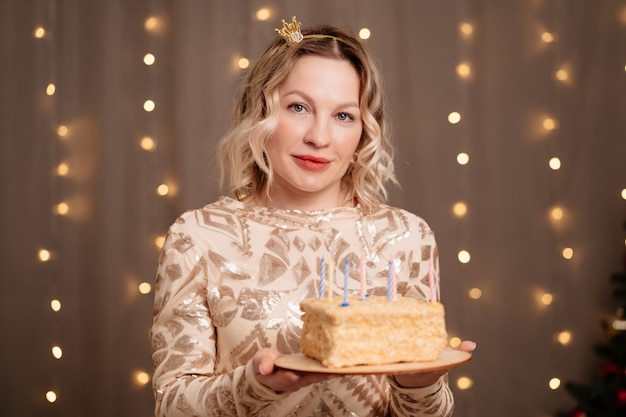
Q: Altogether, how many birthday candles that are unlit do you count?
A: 7